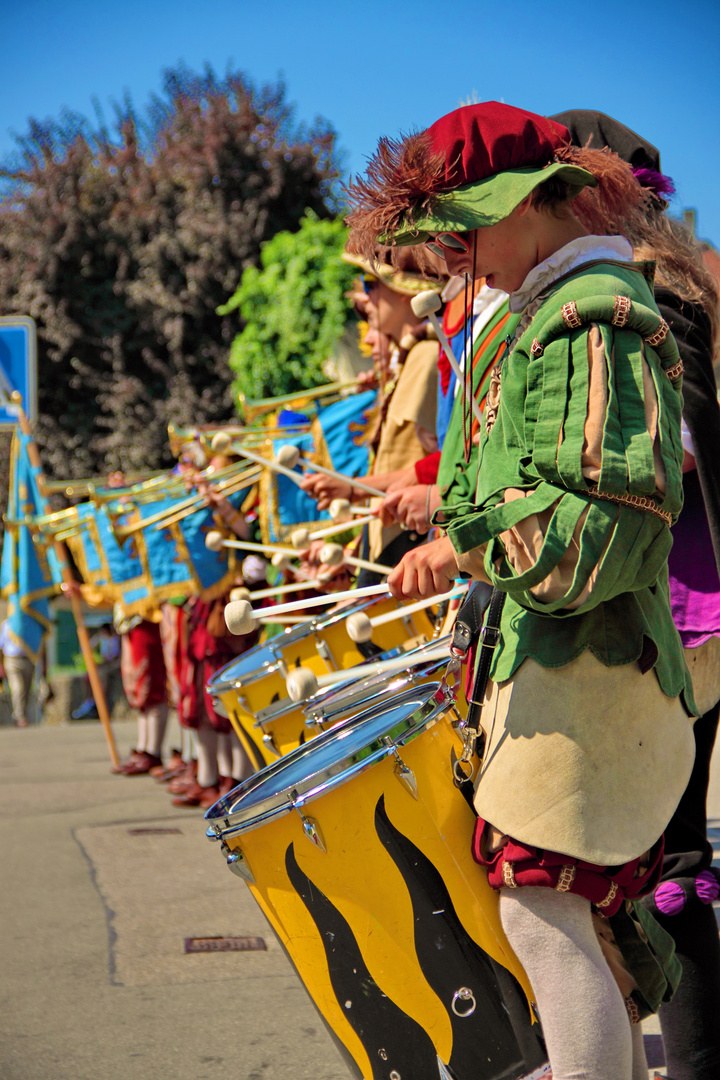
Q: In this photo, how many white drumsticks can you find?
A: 13